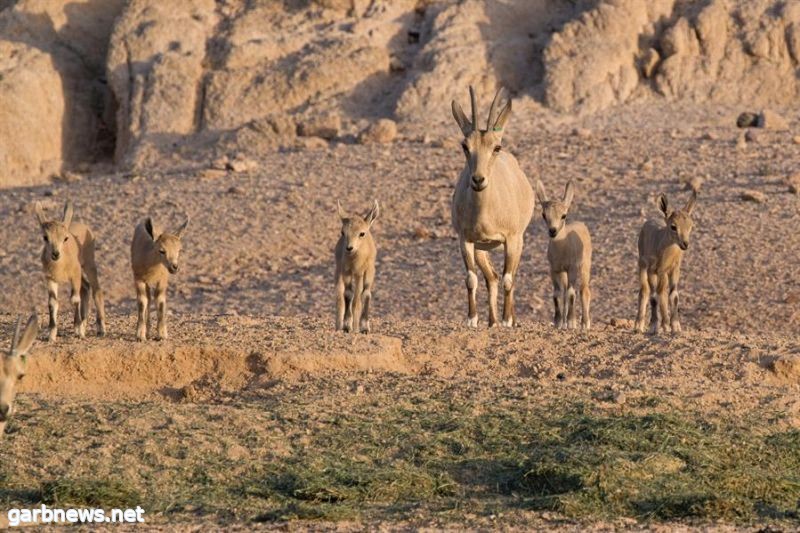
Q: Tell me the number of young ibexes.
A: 5